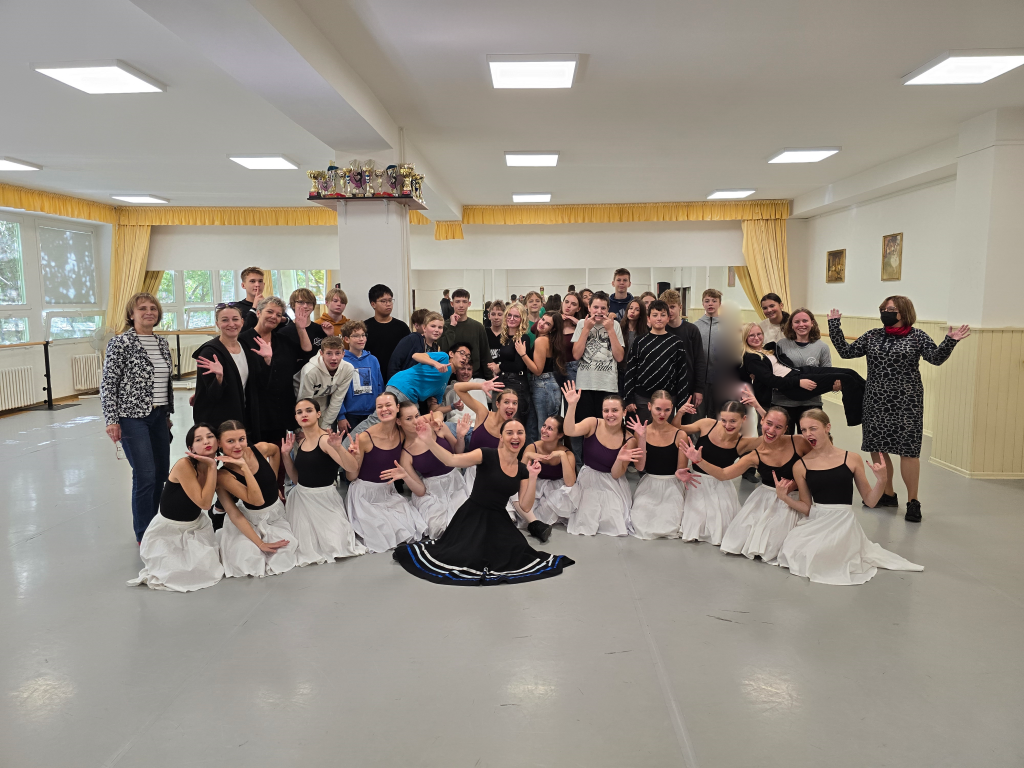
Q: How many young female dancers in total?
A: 13